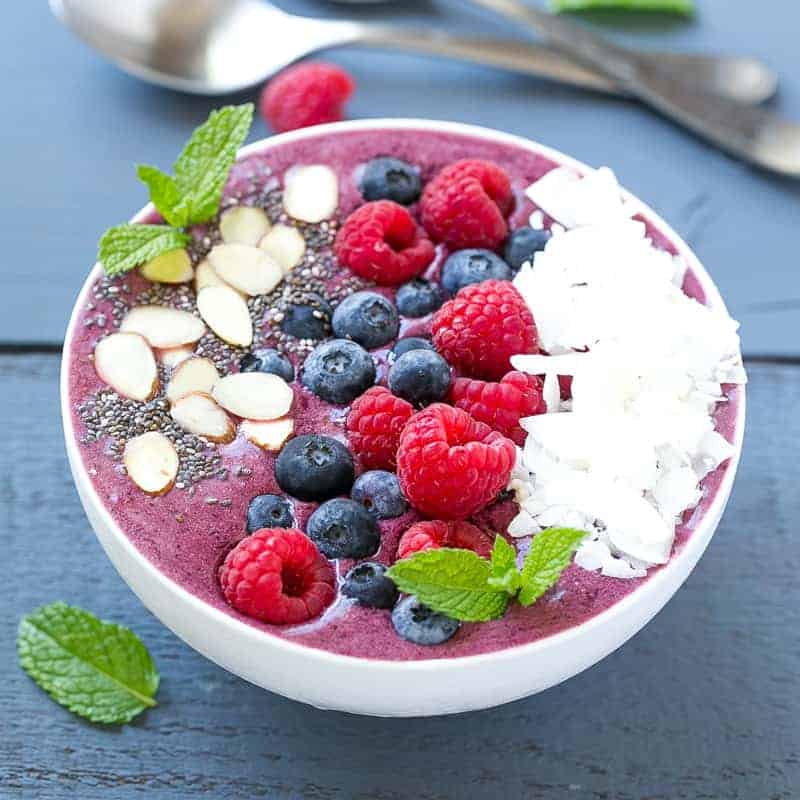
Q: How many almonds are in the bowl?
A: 15